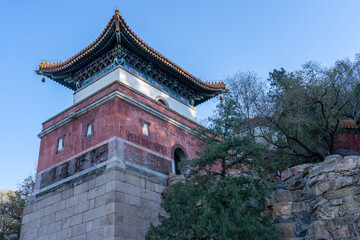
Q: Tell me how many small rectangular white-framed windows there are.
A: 3